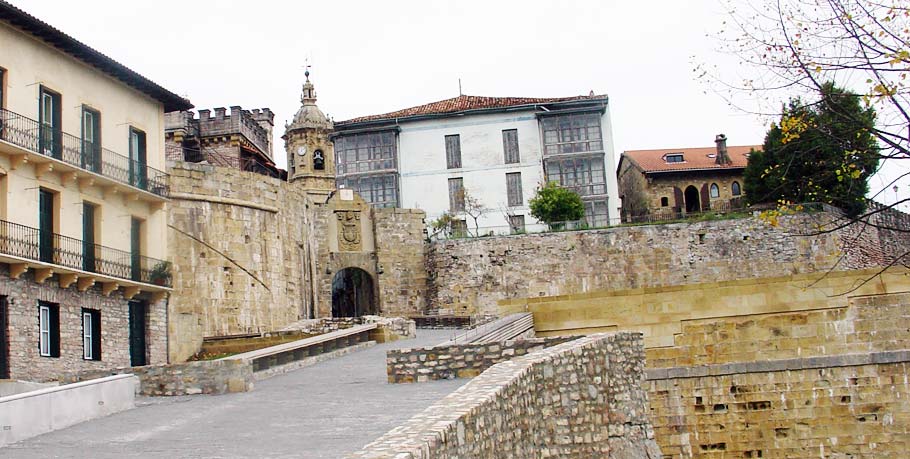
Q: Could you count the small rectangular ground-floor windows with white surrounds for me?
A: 2